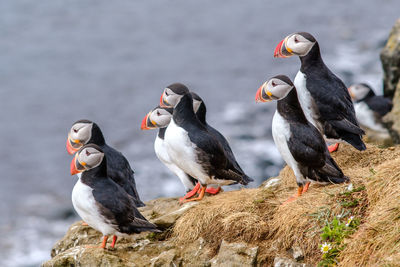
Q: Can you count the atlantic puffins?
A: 8